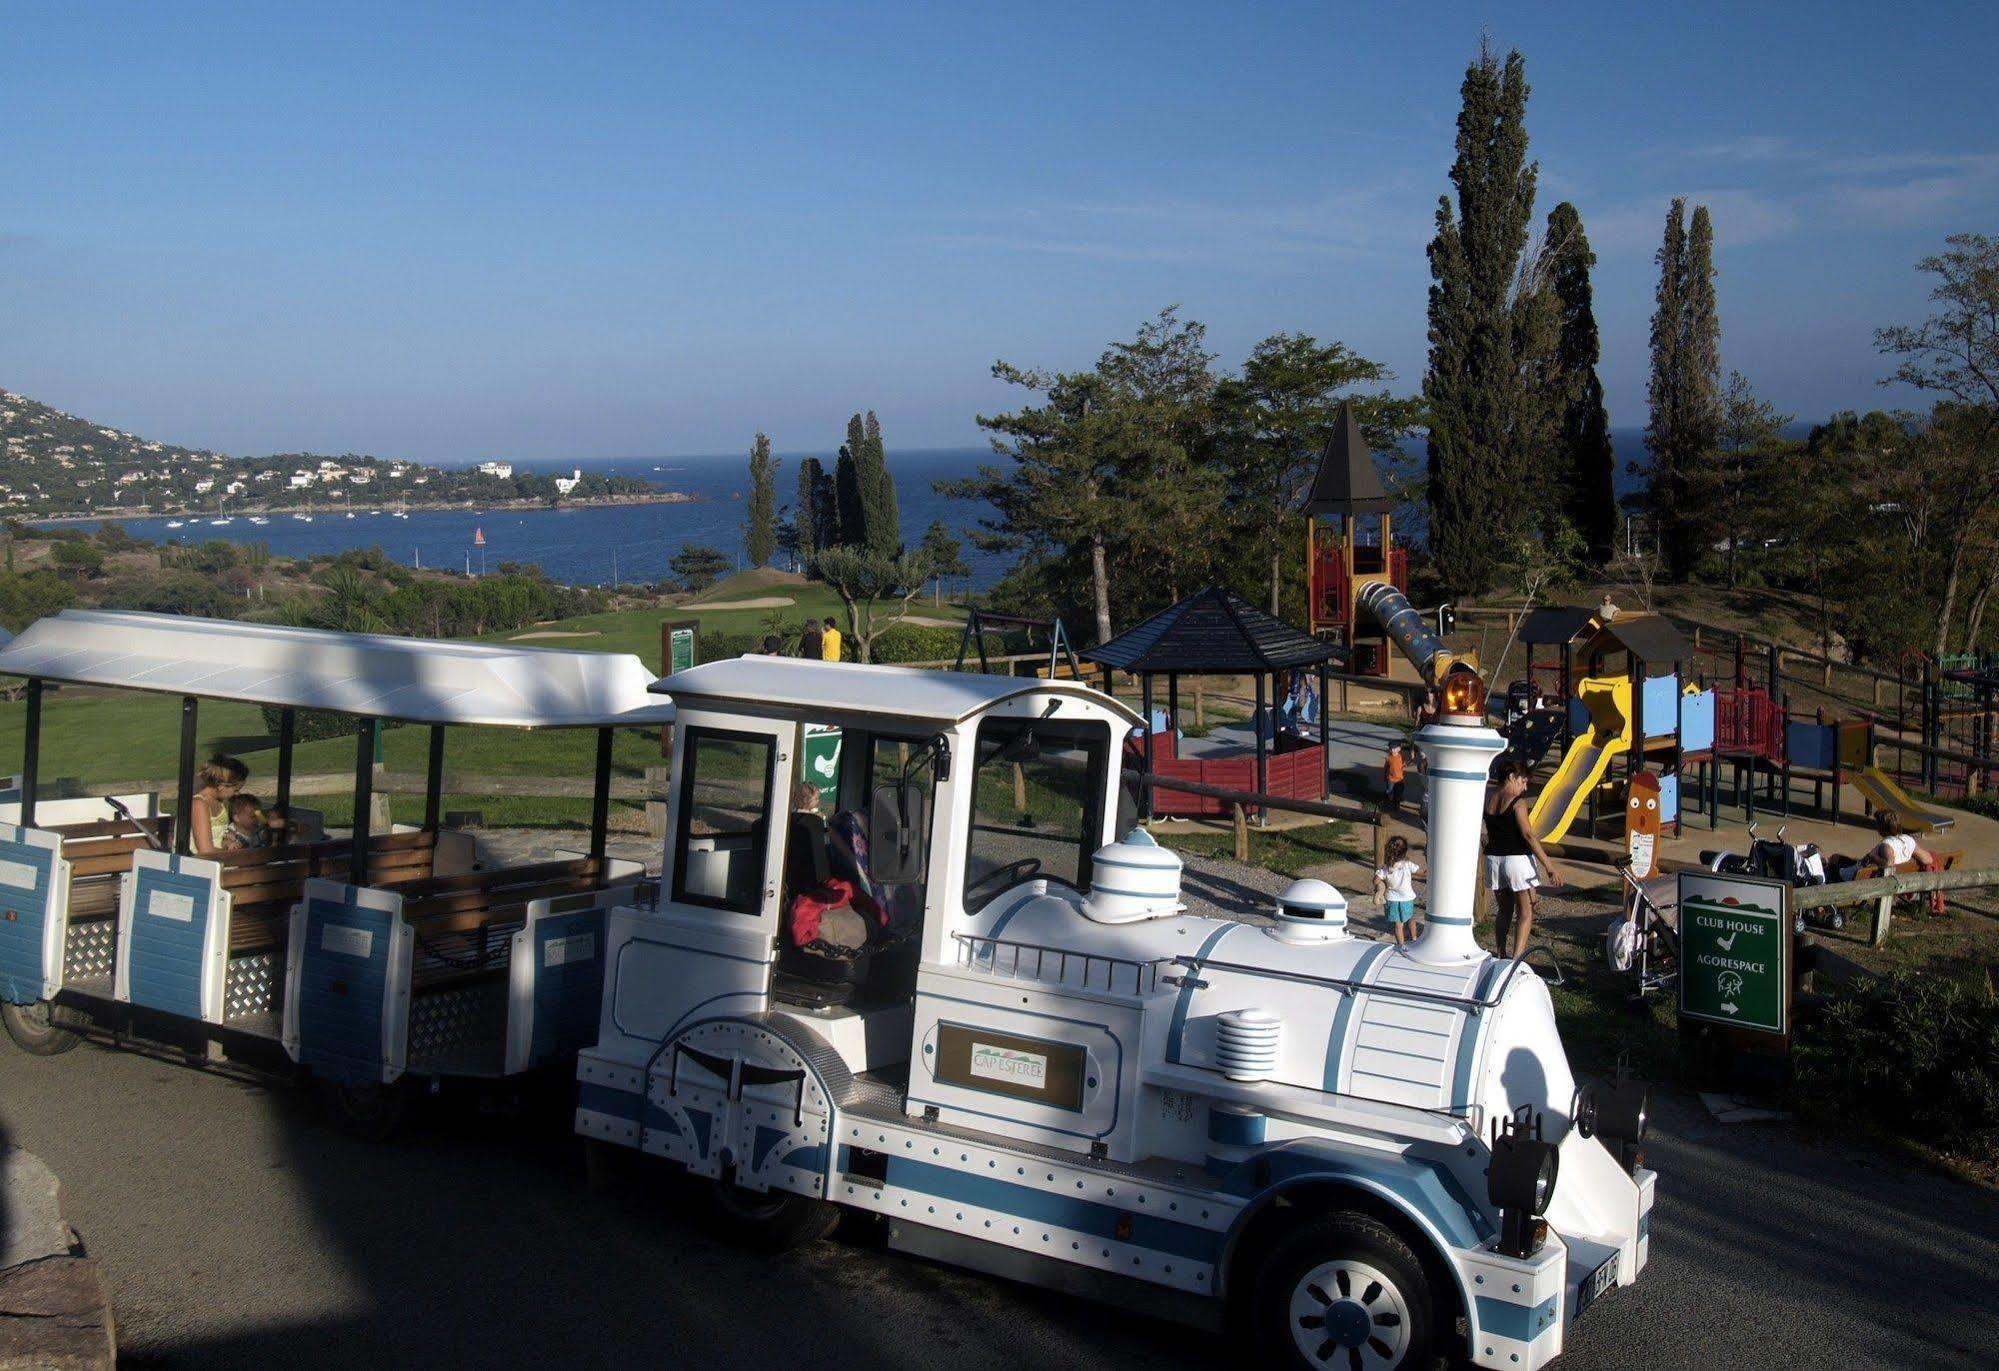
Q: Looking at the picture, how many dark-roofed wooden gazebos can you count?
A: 1